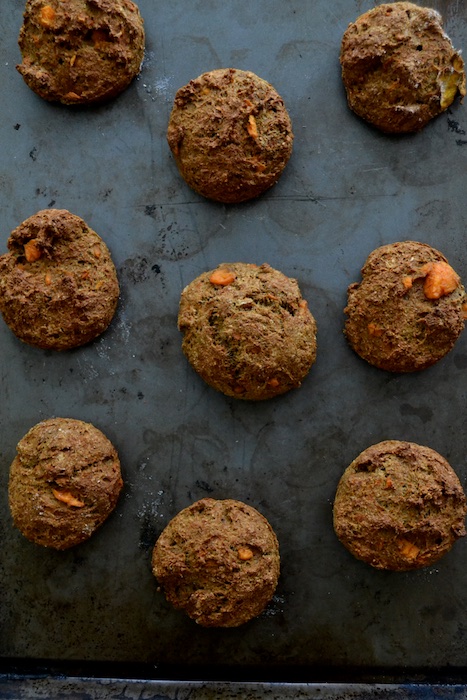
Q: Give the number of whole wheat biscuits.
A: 9